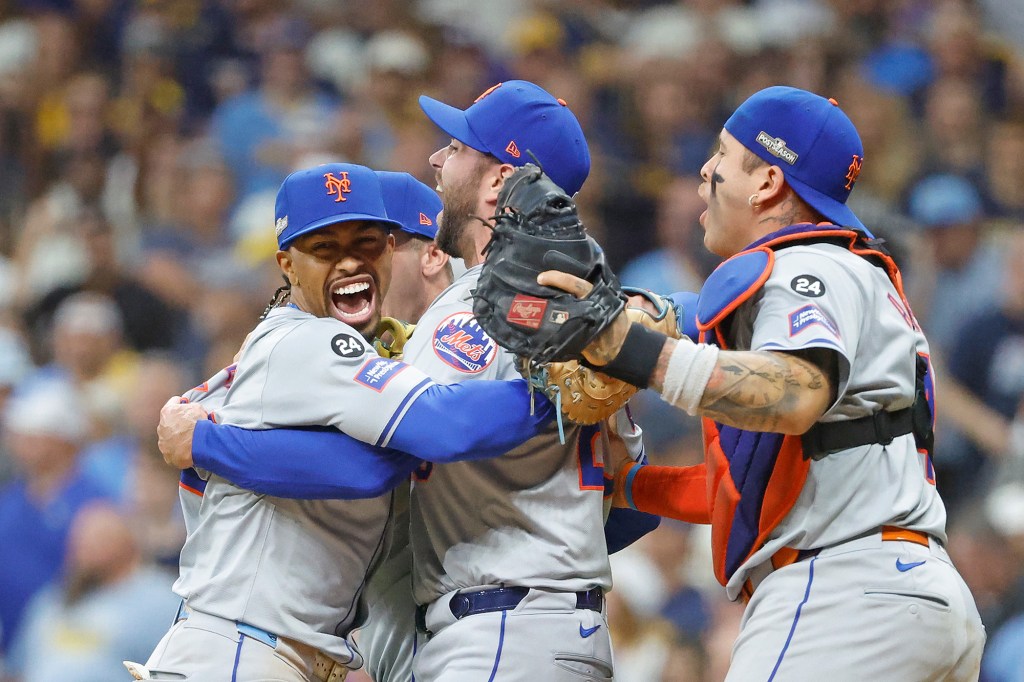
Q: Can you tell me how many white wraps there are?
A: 1